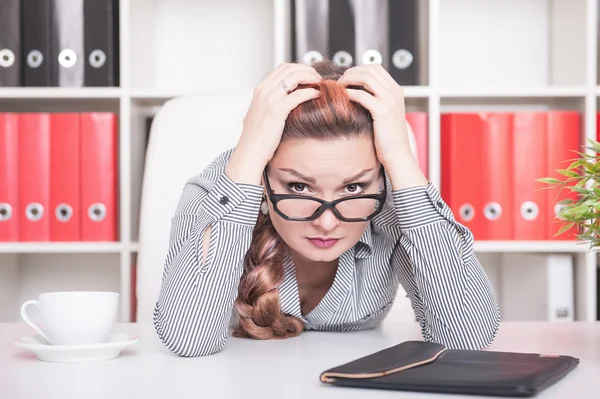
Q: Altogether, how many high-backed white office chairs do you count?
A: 1